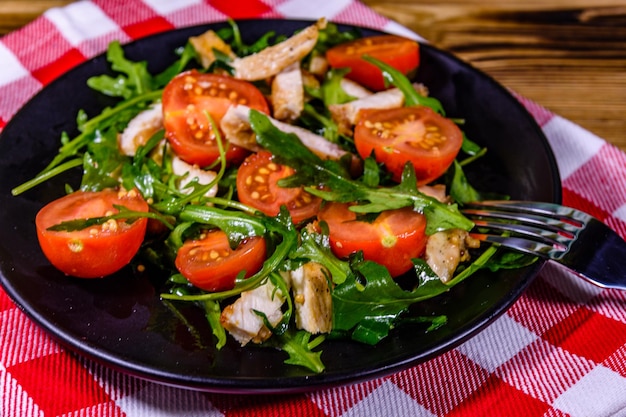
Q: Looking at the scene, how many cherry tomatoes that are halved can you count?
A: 7